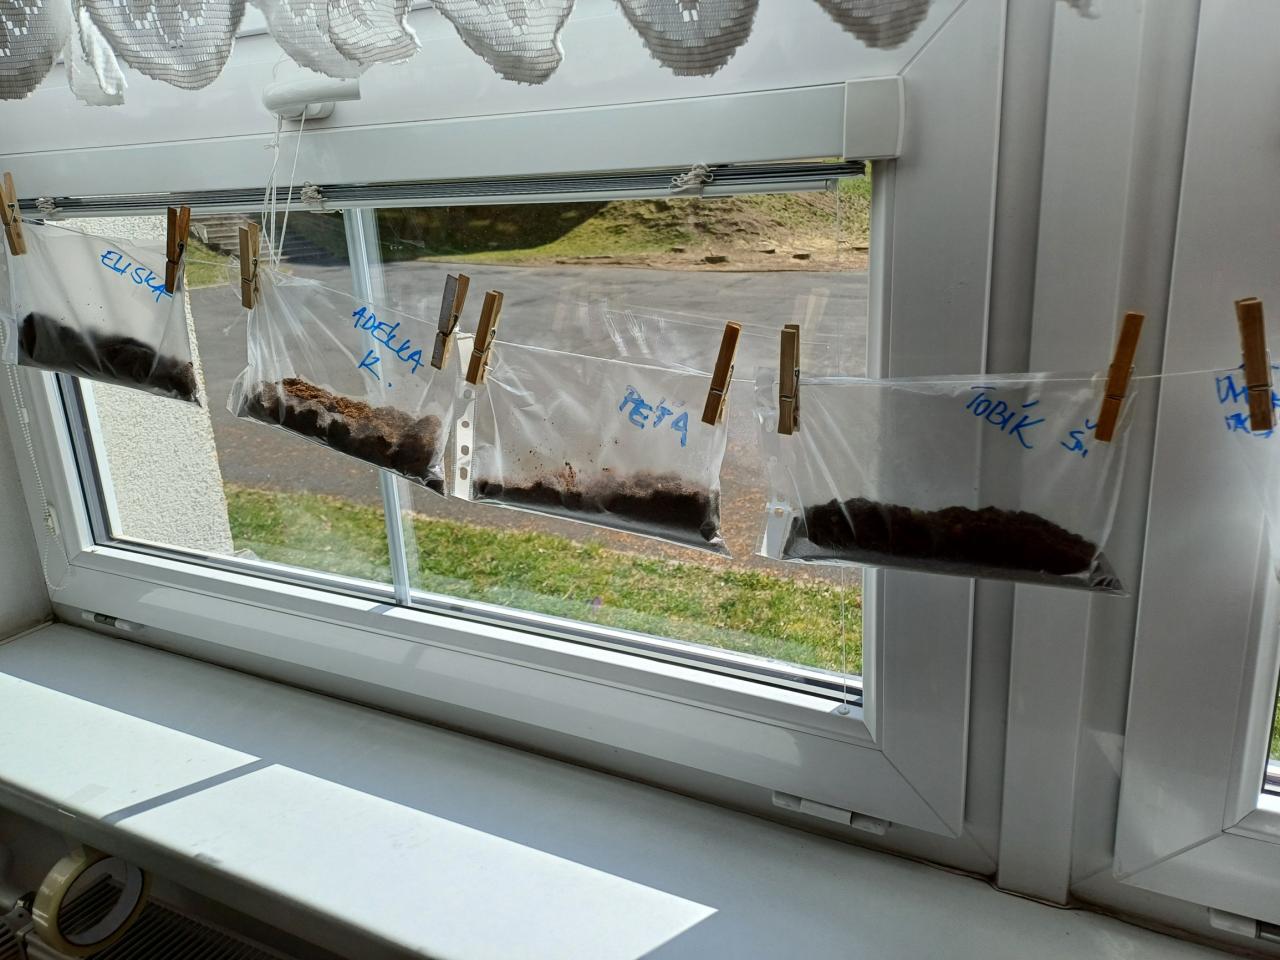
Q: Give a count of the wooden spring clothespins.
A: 9